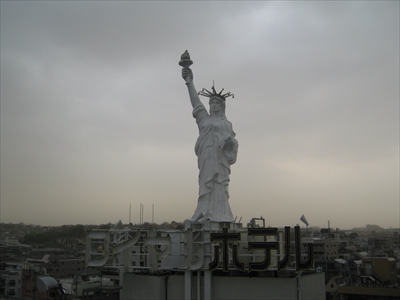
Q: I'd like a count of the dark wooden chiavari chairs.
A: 0